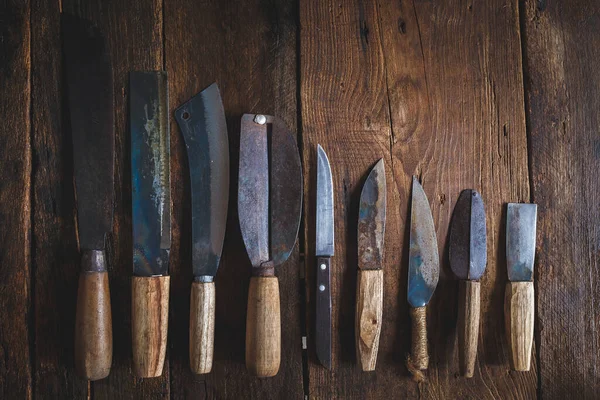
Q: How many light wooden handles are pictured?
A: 7